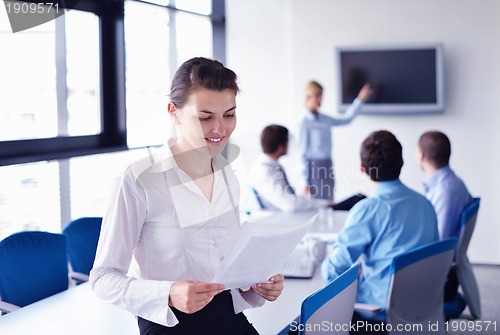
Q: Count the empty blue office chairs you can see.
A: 3